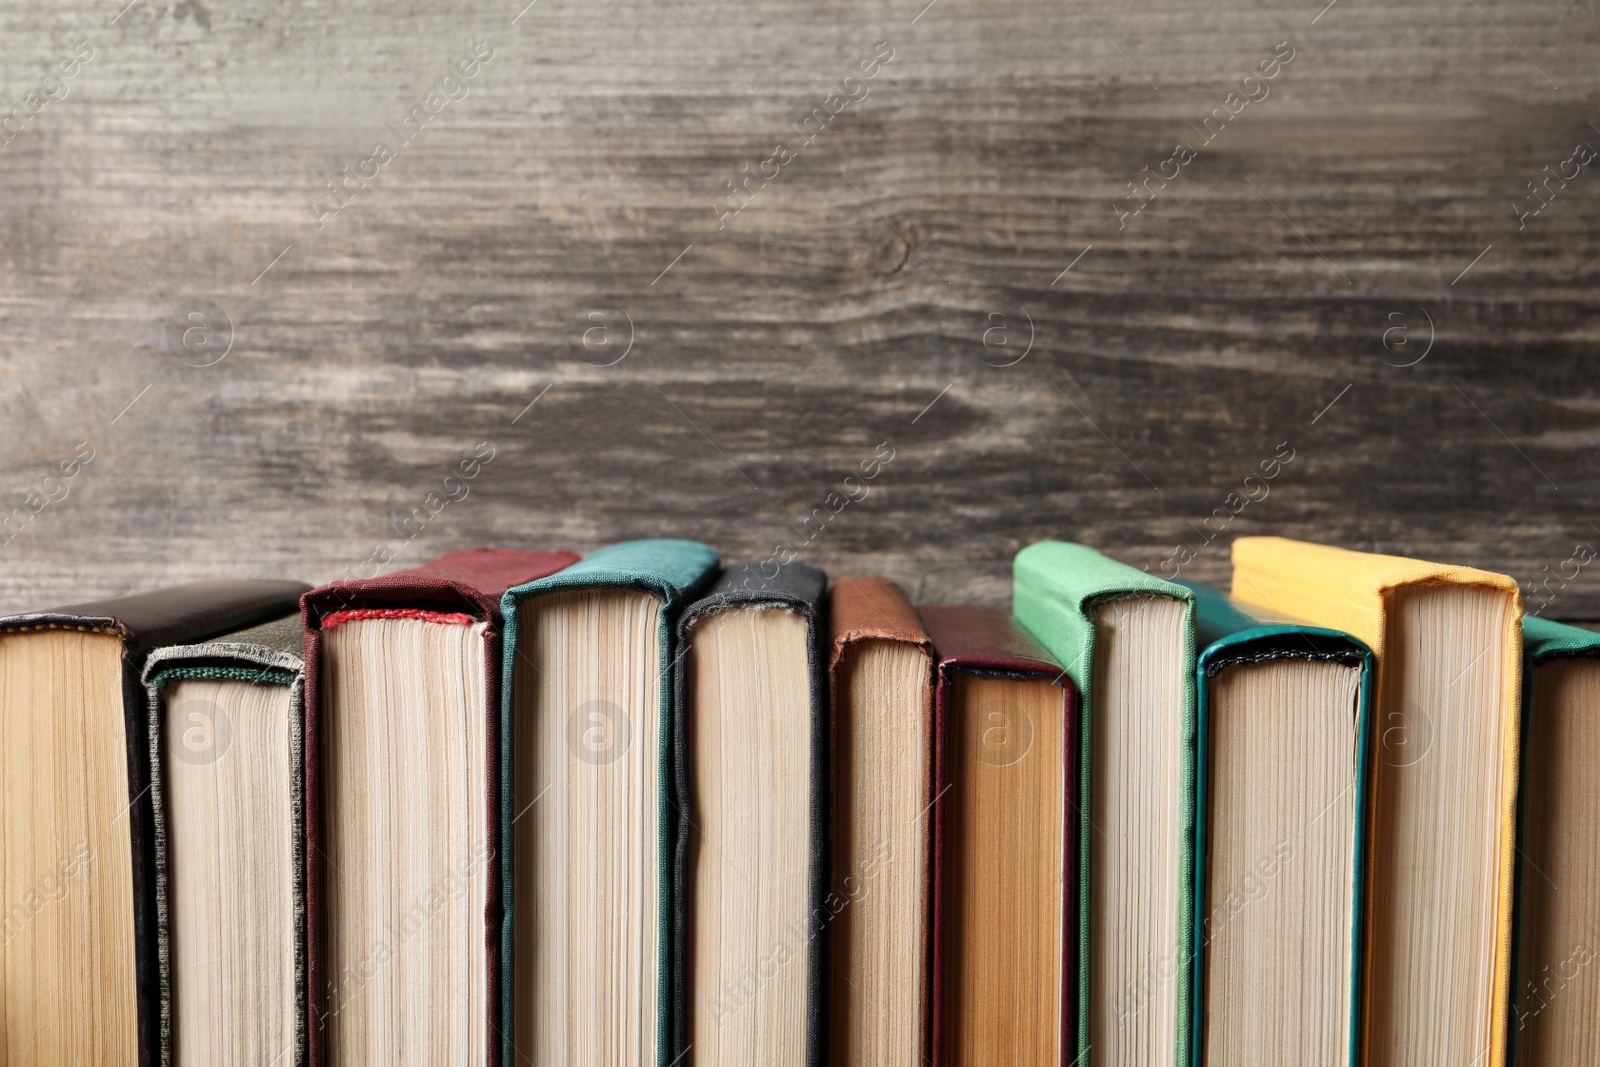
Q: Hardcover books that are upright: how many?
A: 11